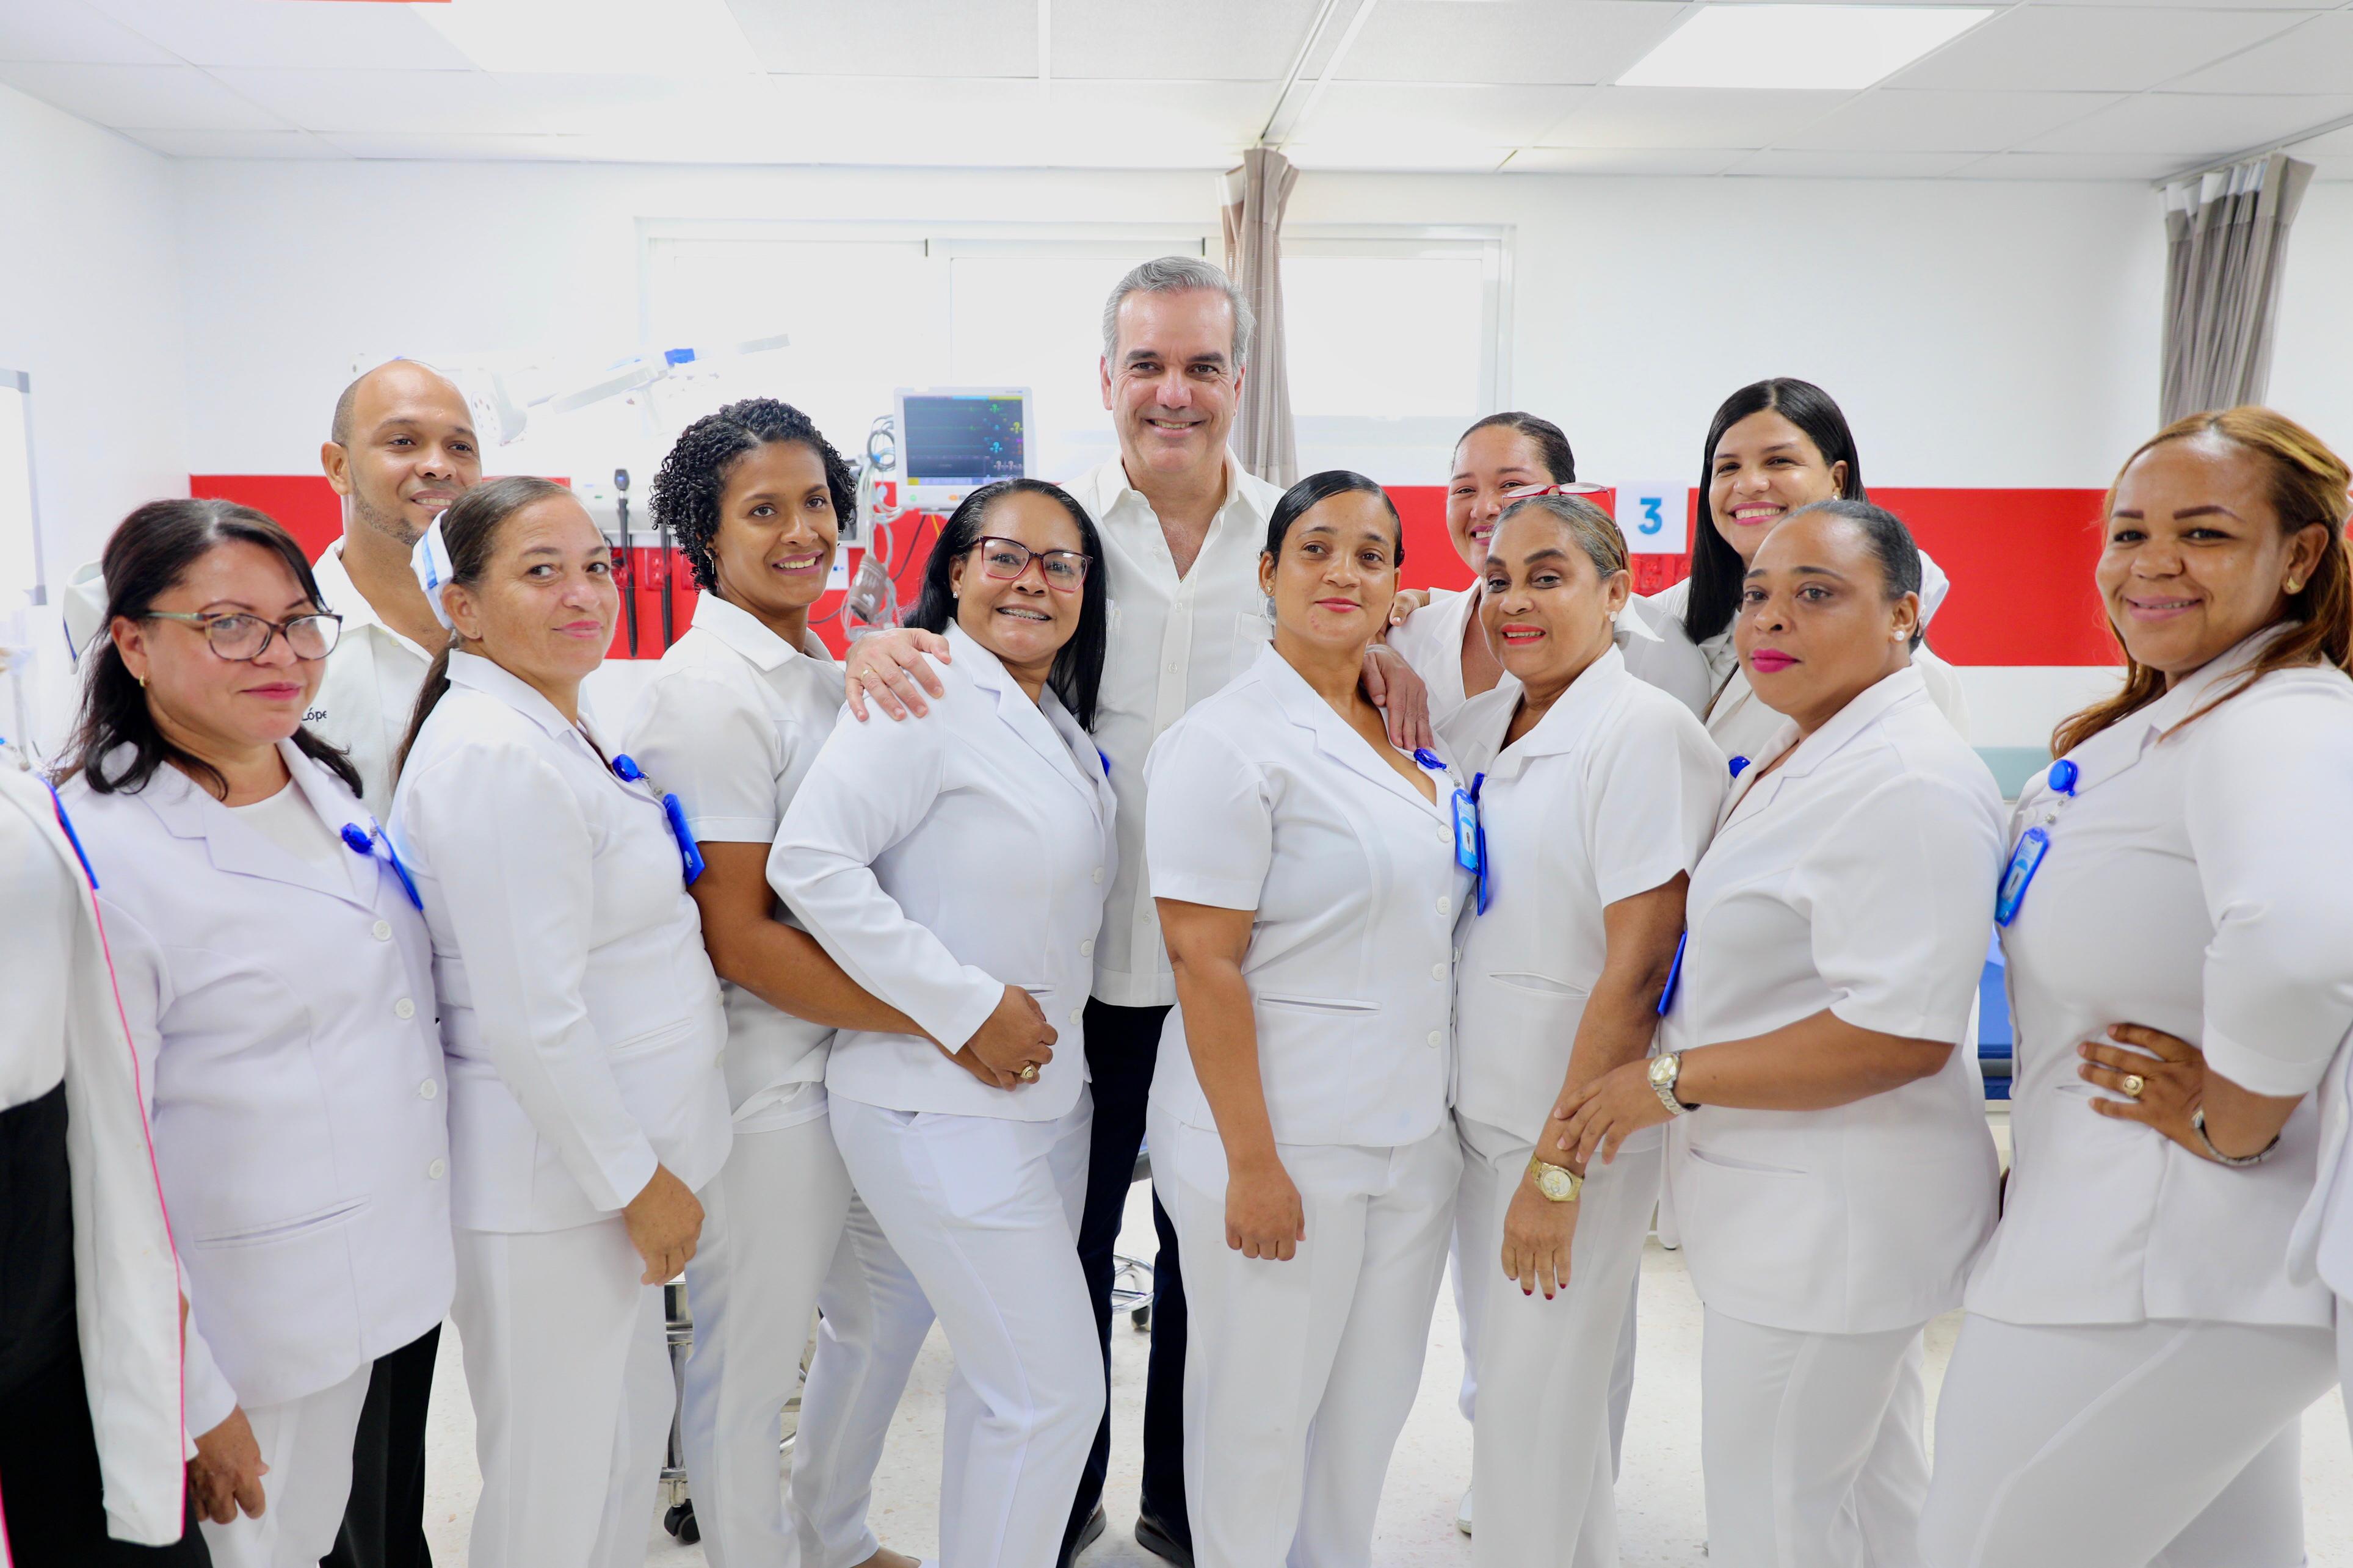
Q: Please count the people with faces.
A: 12